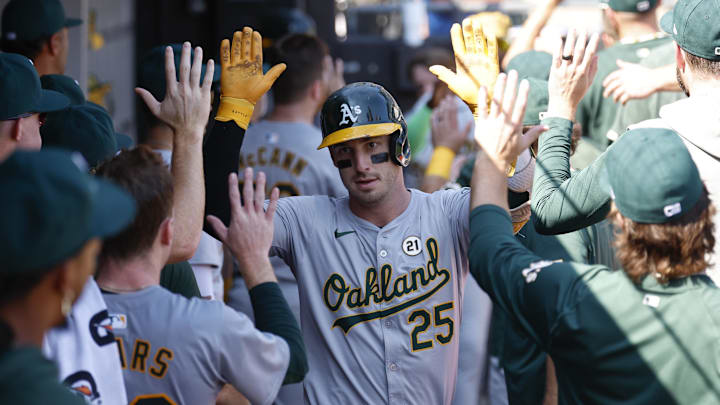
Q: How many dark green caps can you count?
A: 11